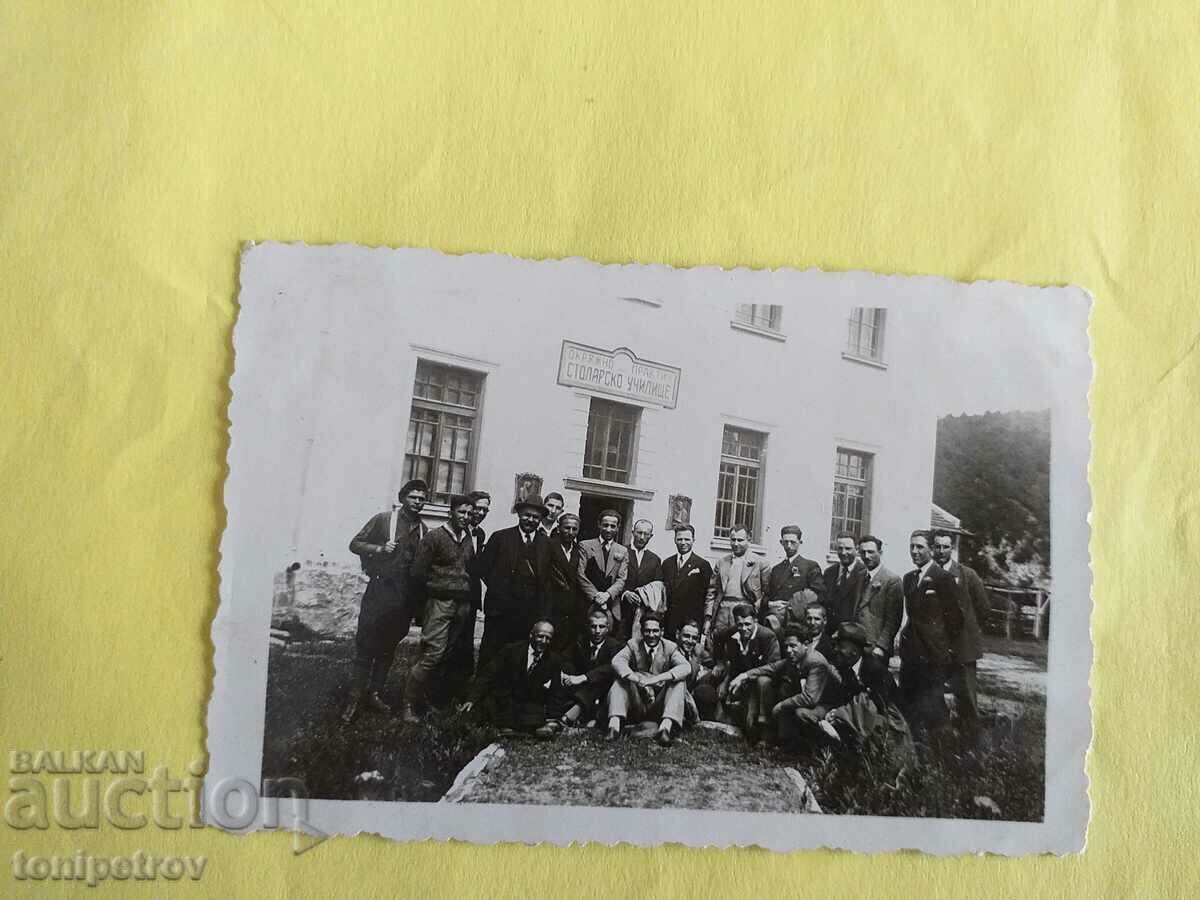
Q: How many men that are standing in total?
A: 15